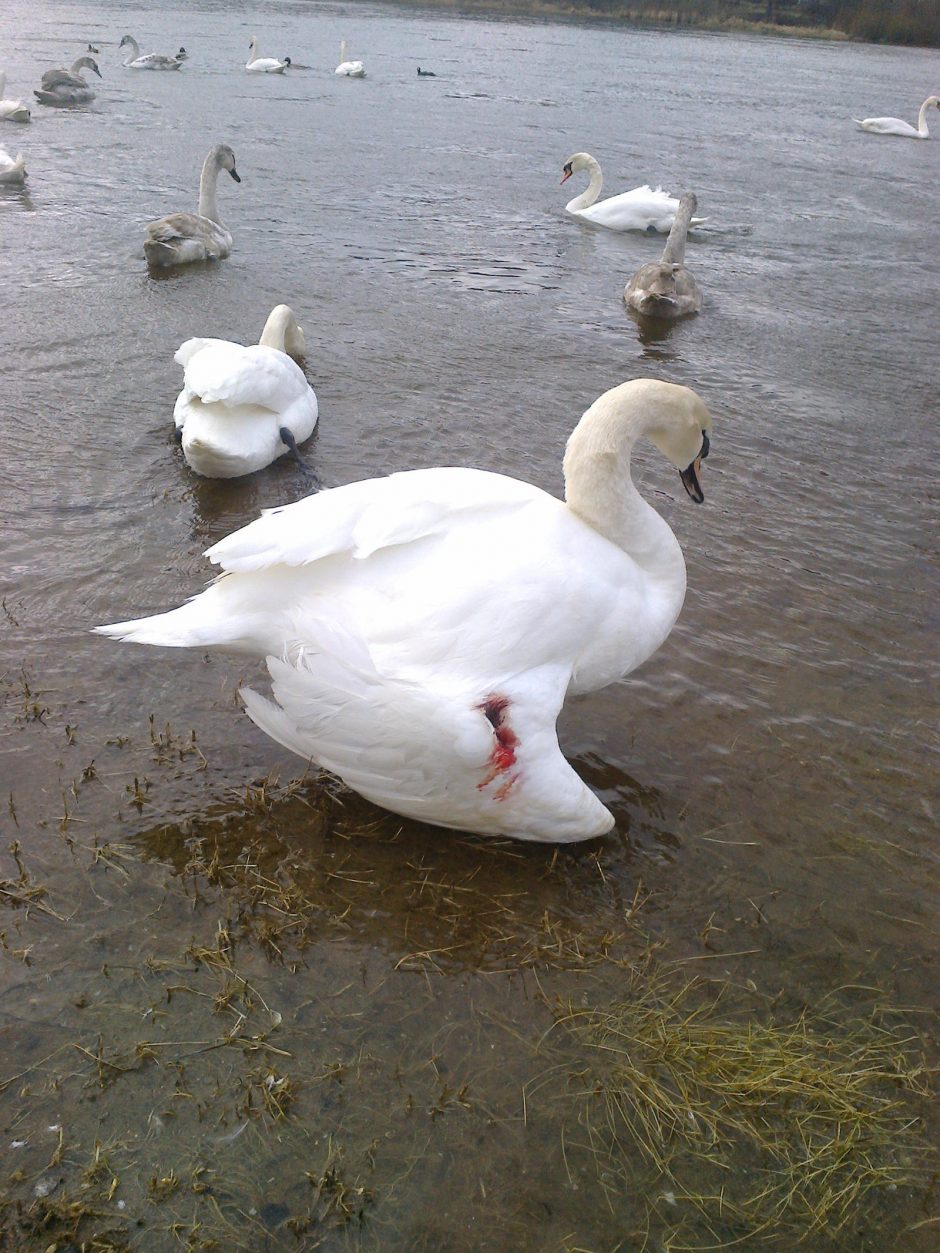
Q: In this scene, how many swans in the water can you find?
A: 12